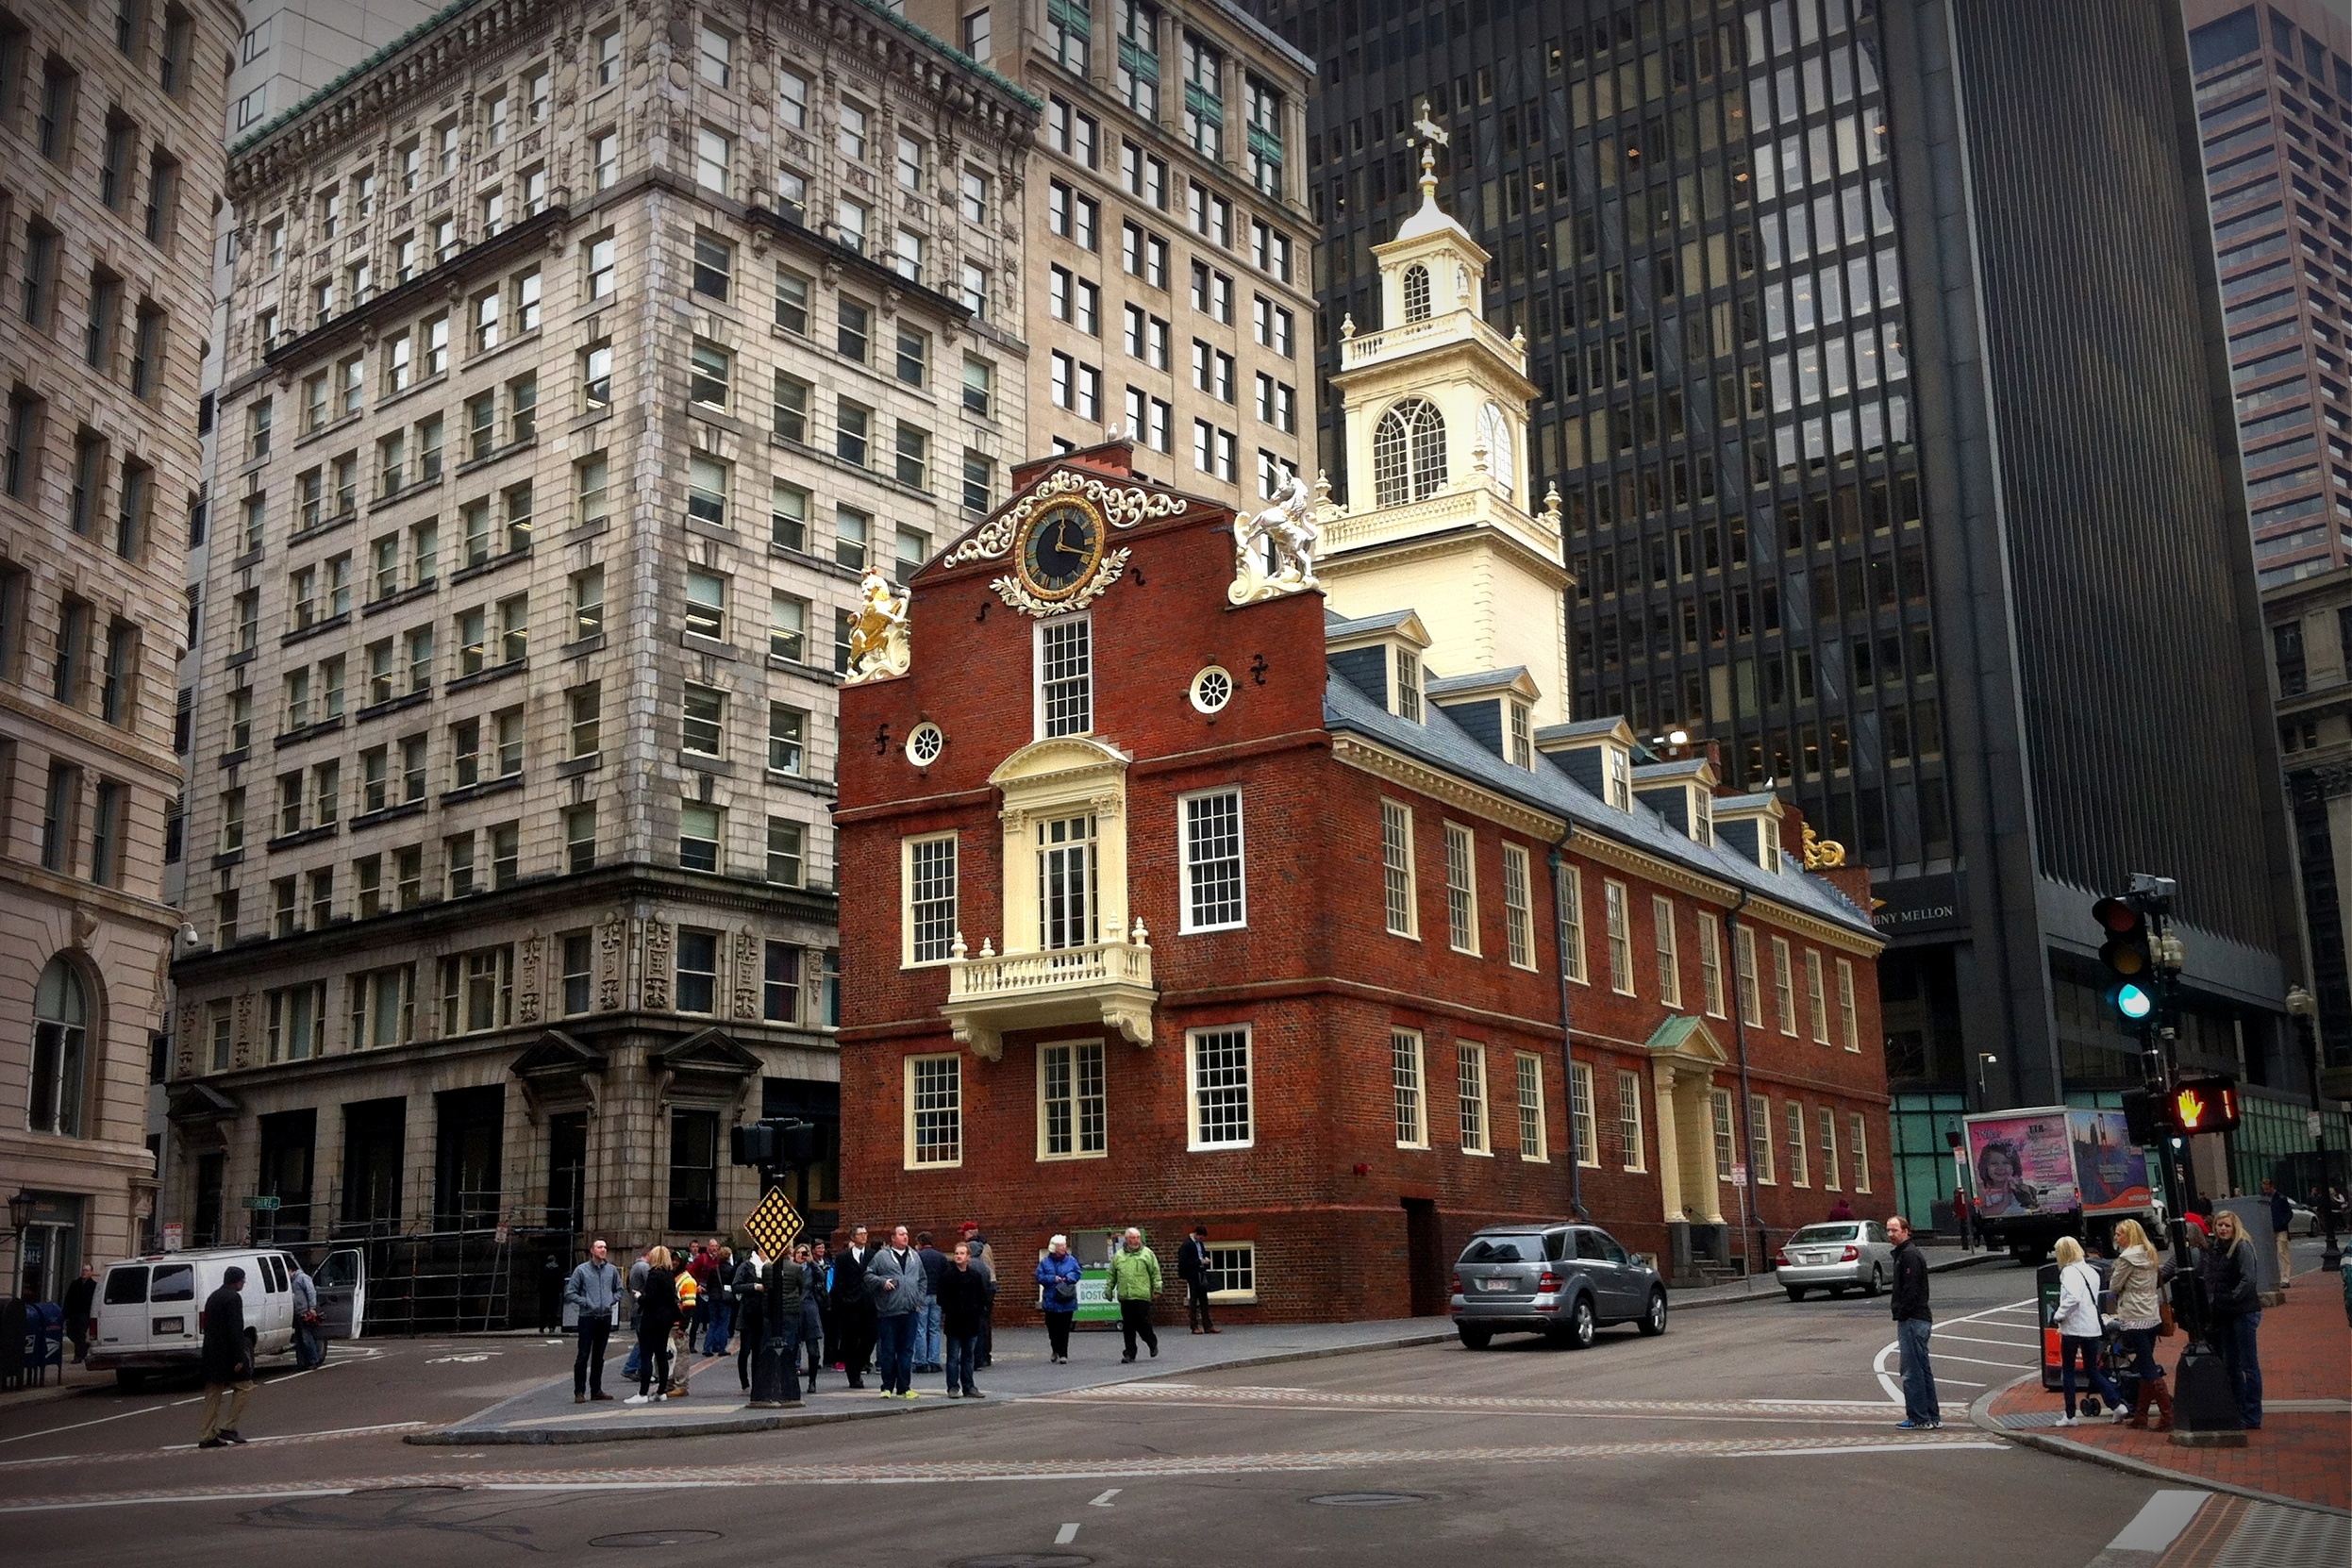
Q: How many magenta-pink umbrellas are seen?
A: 0